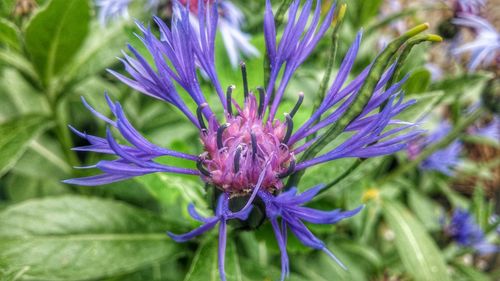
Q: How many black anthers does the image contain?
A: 11